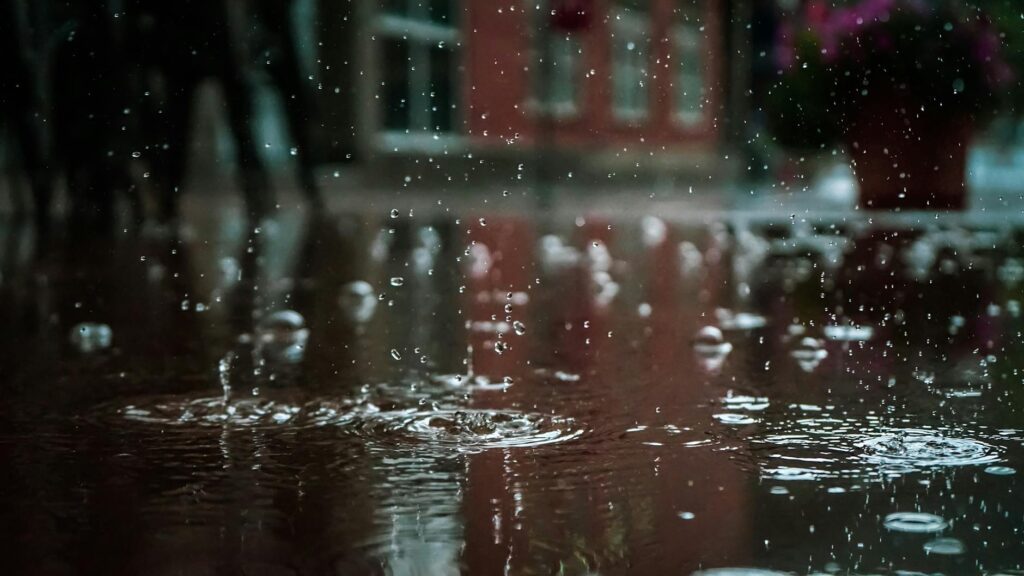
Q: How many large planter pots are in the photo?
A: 1